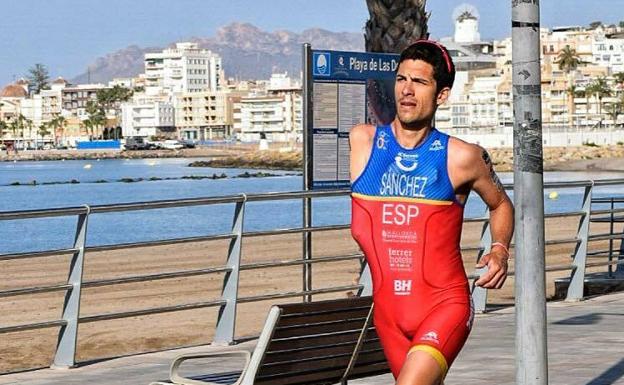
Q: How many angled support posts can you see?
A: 5